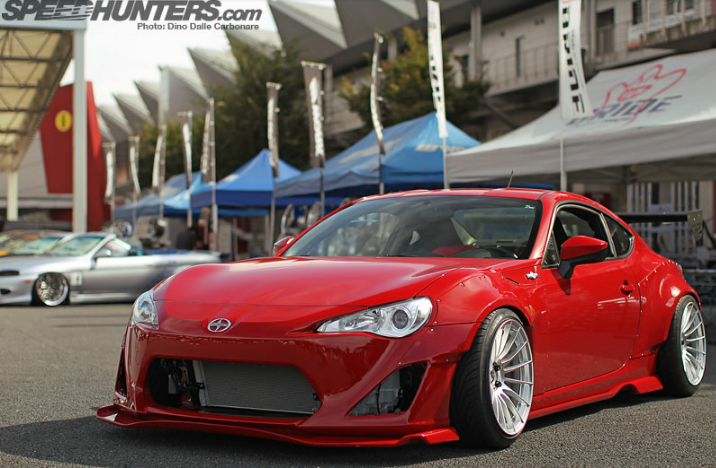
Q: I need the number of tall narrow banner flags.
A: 10